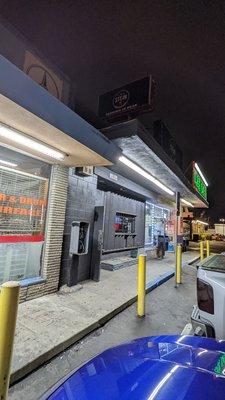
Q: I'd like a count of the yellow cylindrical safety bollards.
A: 5